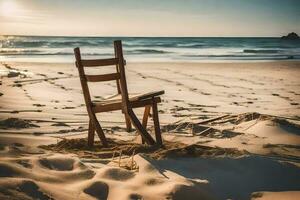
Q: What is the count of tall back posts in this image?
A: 2